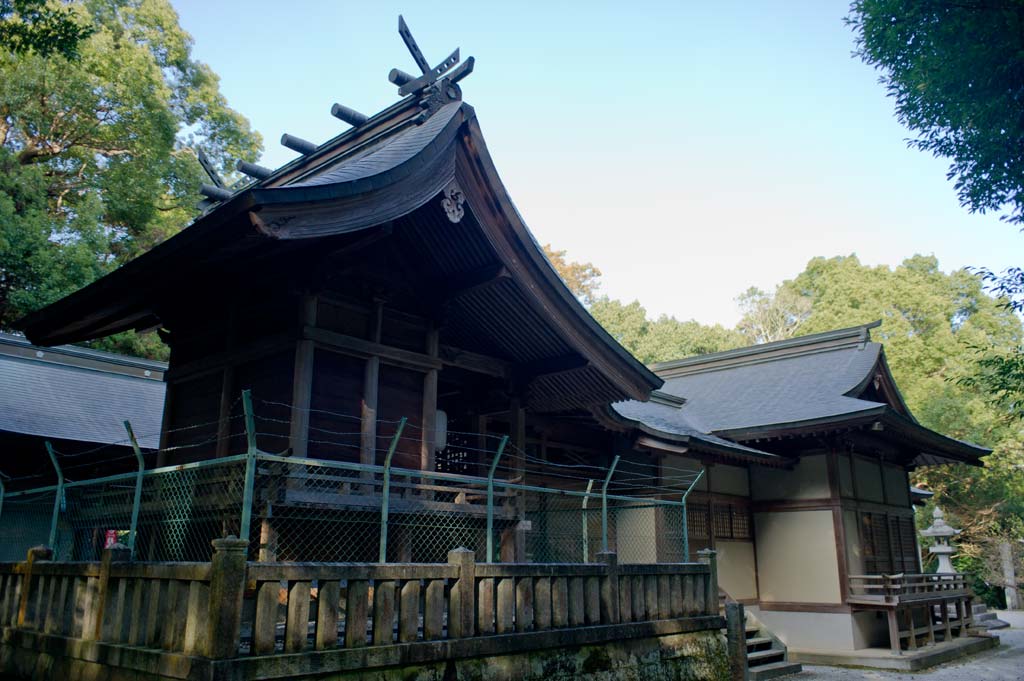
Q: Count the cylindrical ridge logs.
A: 5